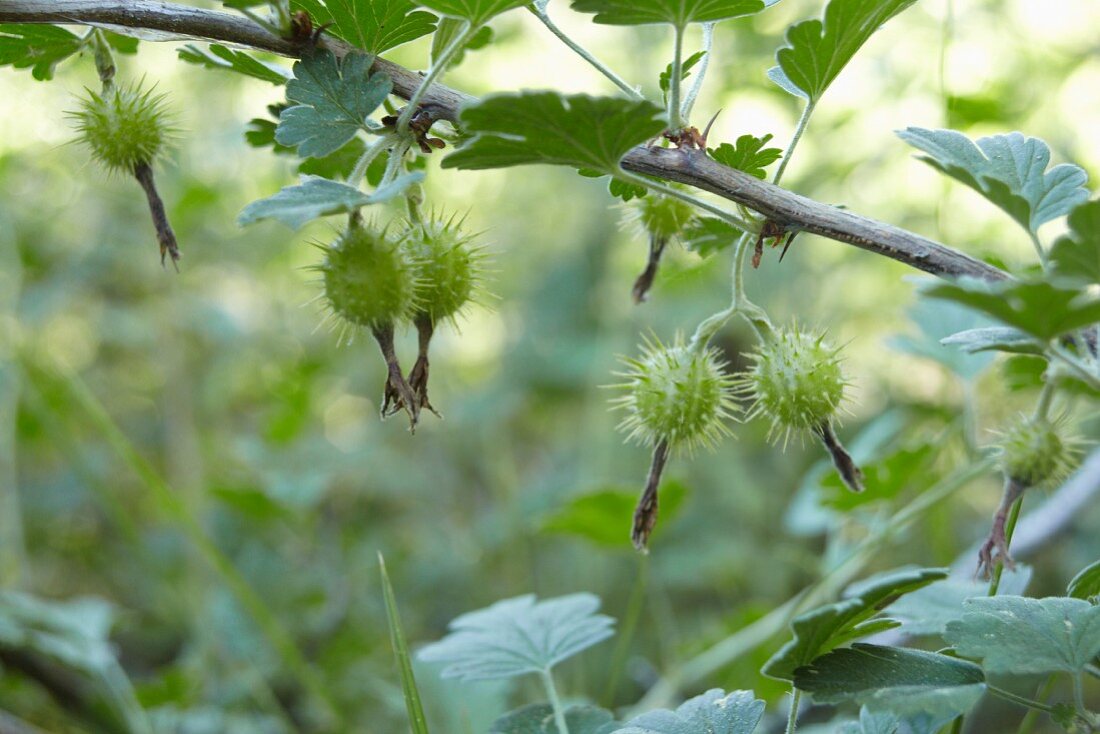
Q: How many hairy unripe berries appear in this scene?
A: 7